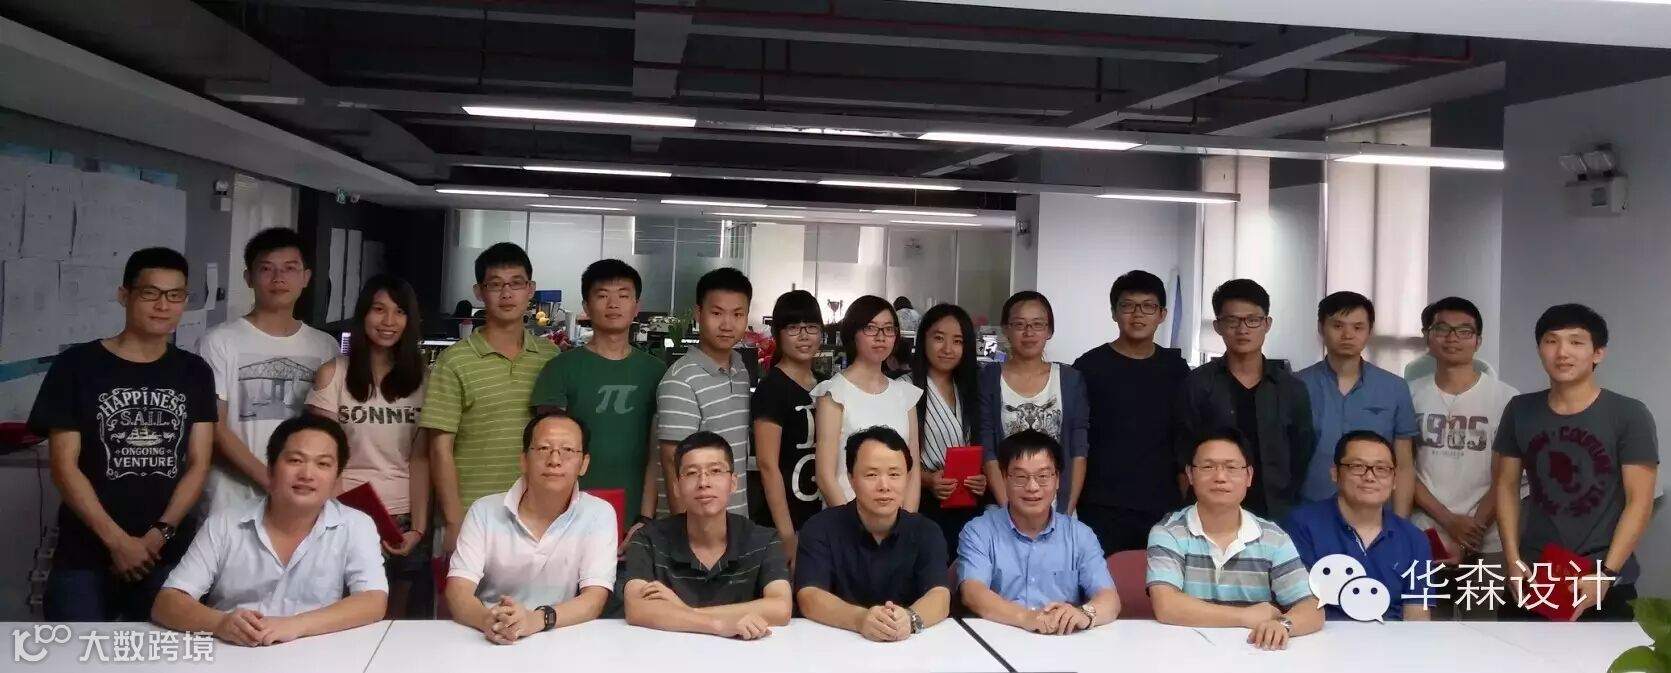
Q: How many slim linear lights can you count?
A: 12